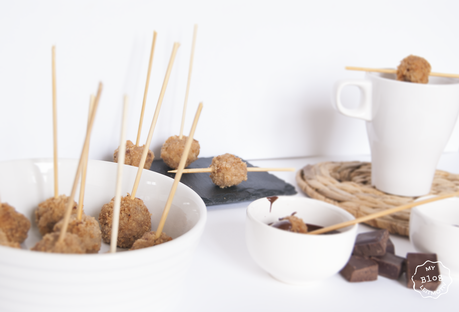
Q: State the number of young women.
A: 0